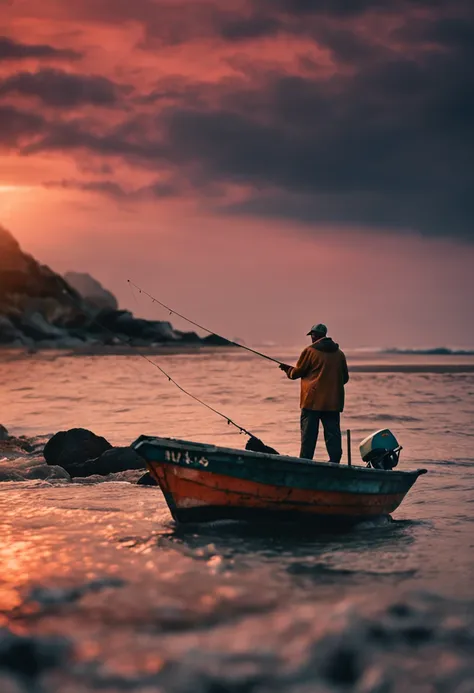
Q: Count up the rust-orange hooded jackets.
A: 1